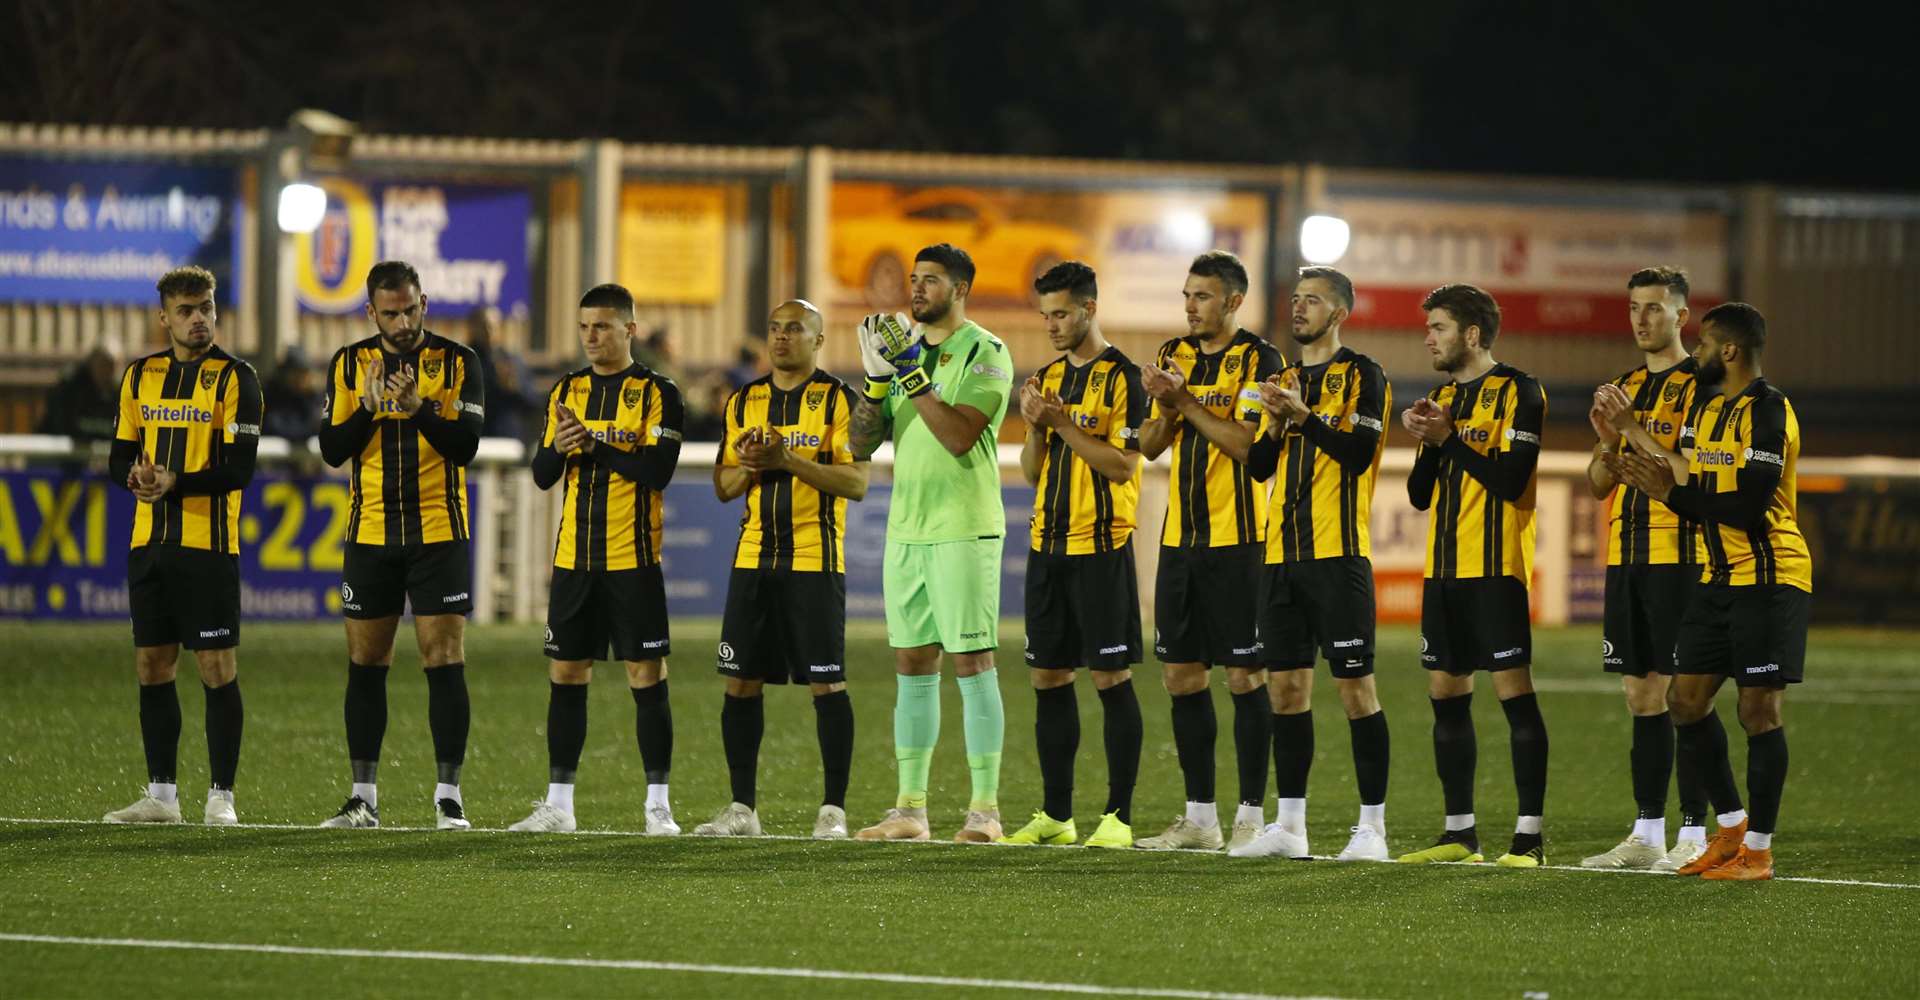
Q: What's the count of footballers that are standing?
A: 11